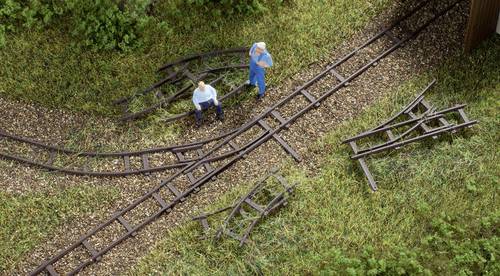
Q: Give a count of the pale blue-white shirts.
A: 1